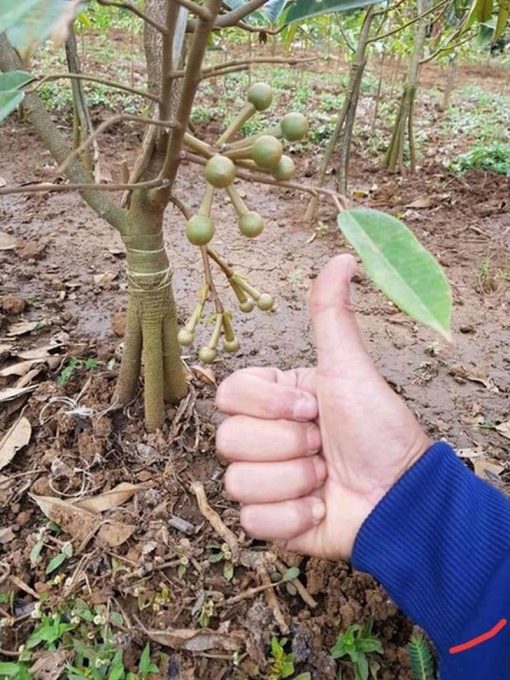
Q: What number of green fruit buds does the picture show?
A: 12